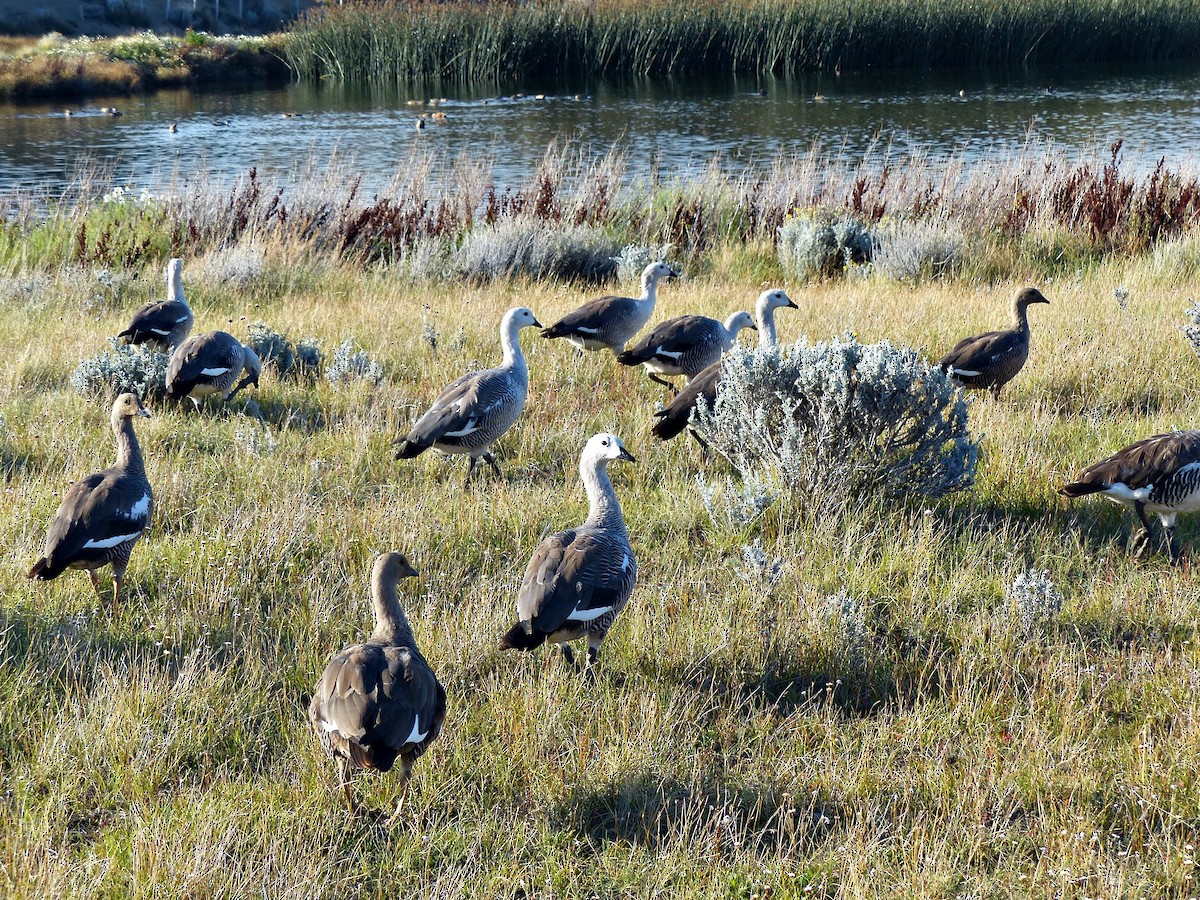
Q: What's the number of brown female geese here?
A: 3